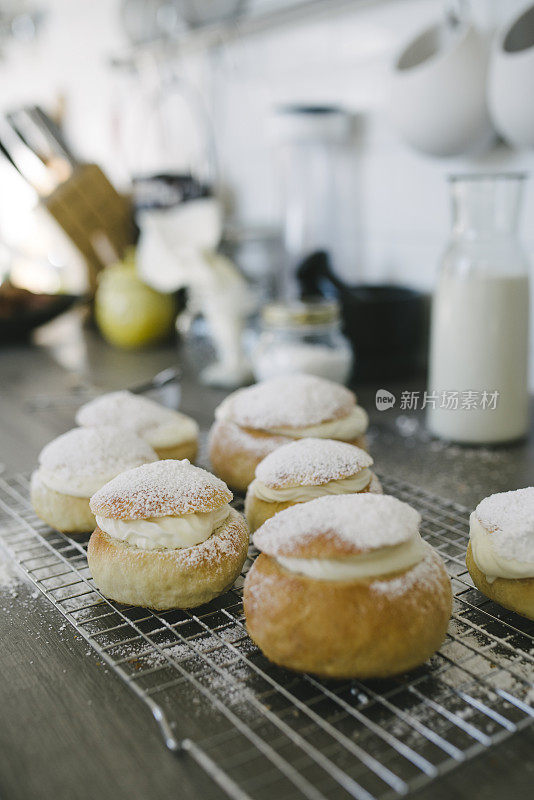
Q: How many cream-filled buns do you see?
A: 7